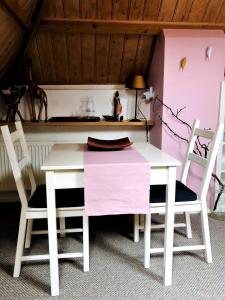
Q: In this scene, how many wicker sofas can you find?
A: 0